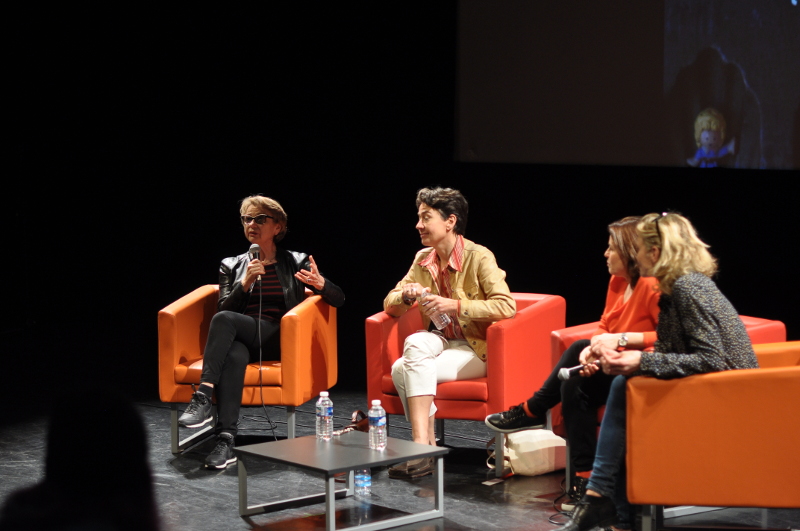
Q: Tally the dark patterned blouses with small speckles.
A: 1